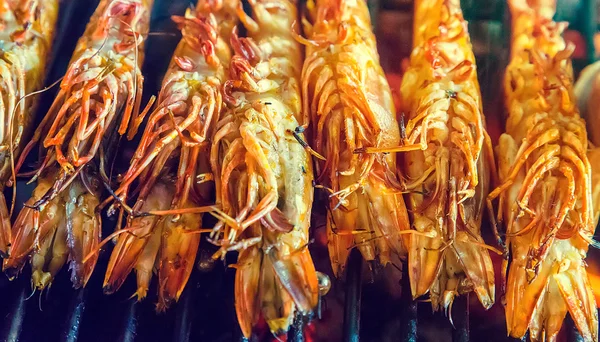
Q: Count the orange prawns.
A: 7